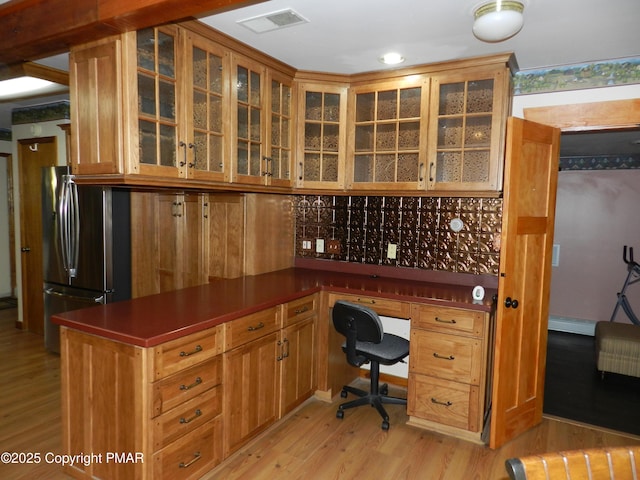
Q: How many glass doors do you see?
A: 7